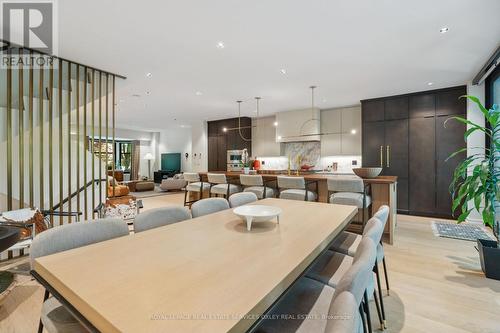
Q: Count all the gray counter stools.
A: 5